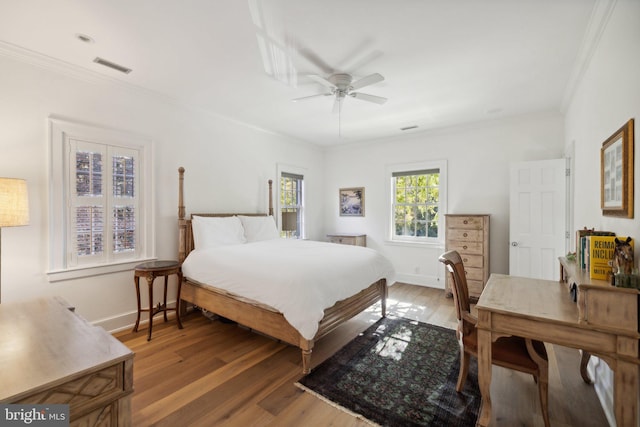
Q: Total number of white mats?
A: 0